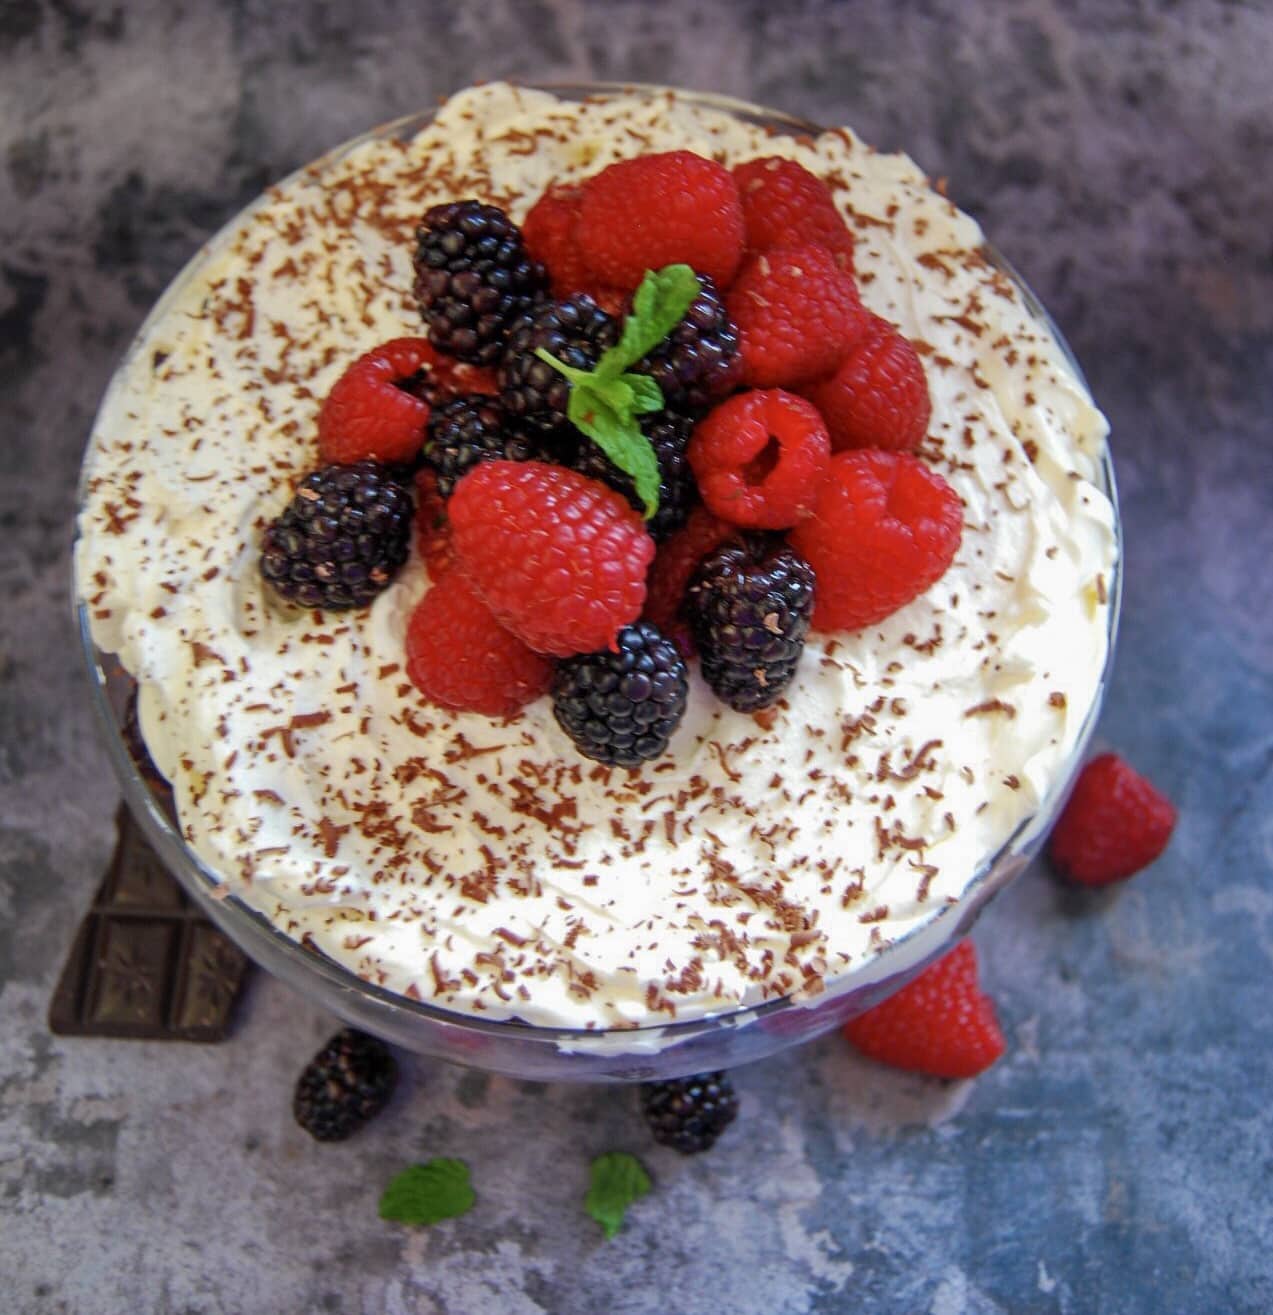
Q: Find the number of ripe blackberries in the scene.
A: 10